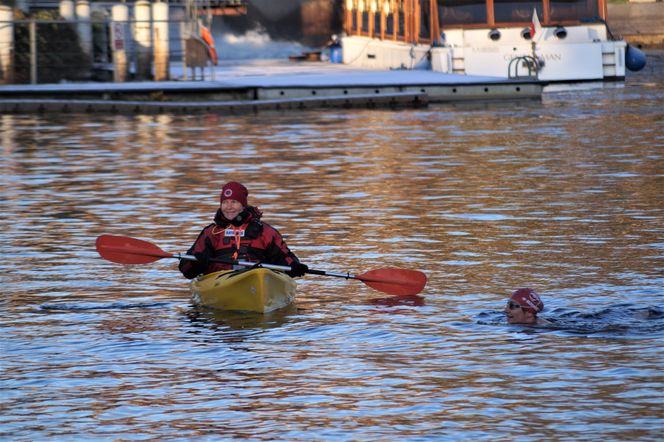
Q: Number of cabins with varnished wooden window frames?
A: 2